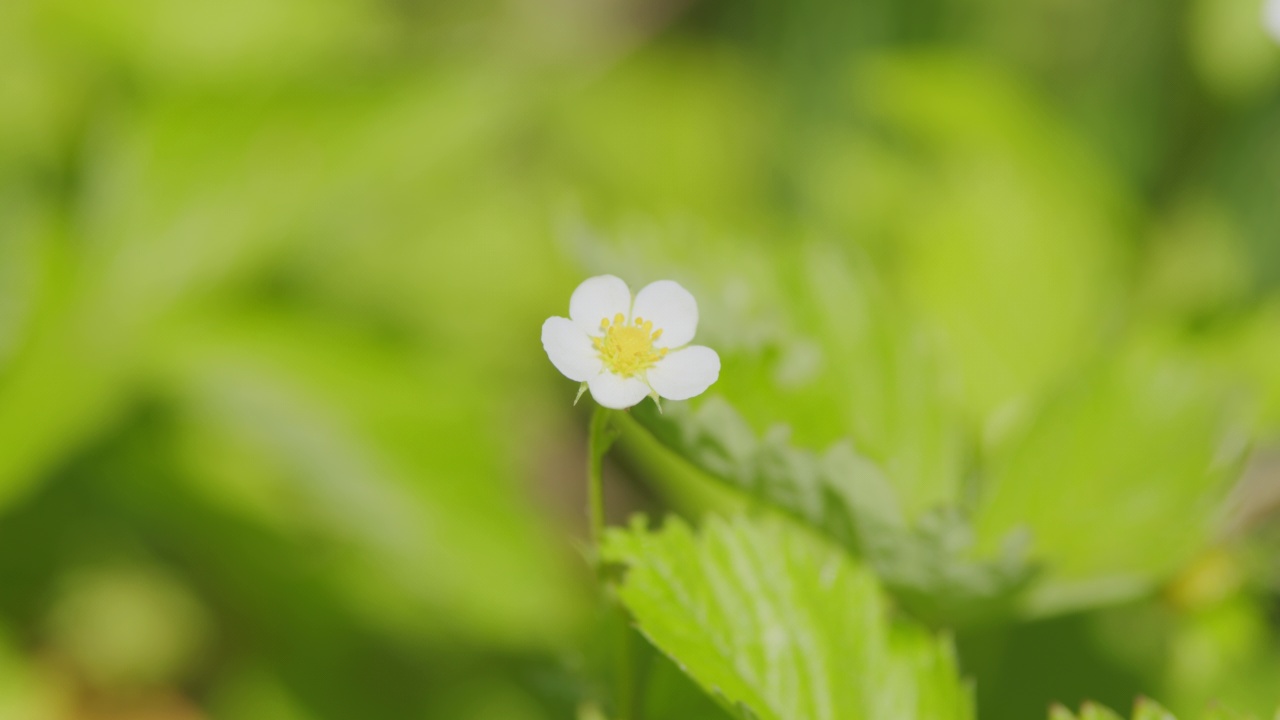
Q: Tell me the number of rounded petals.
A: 5